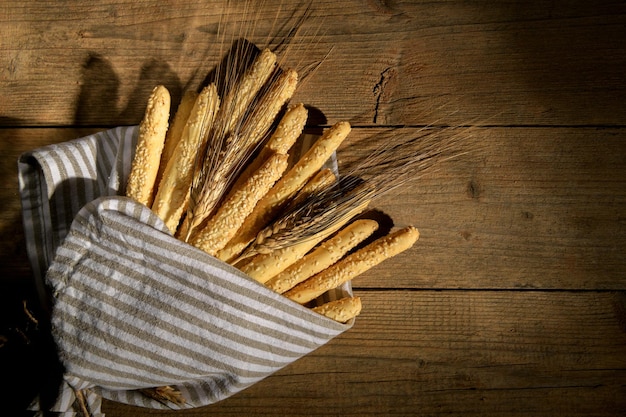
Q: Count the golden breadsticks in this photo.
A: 13